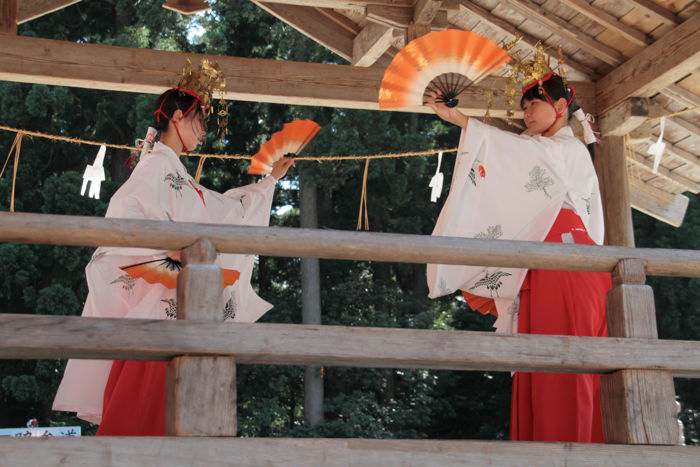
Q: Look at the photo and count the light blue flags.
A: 0